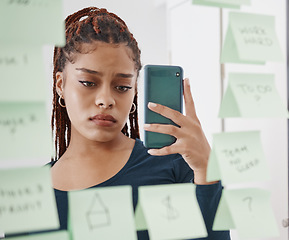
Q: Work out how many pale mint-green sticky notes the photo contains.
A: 12